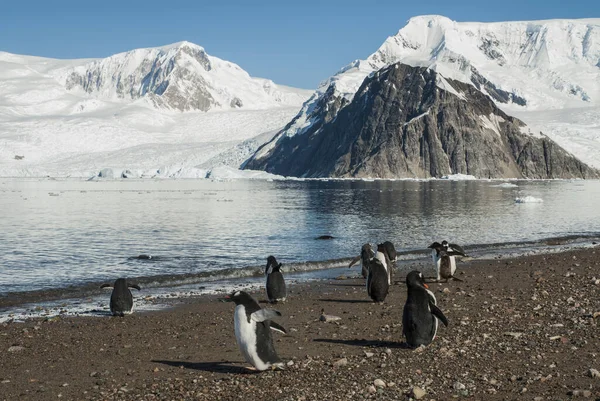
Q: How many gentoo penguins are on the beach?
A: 9